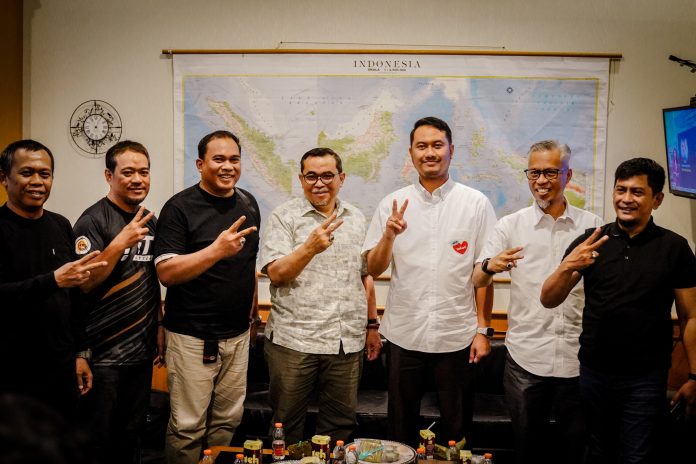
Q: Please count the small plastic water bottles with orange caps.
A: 8